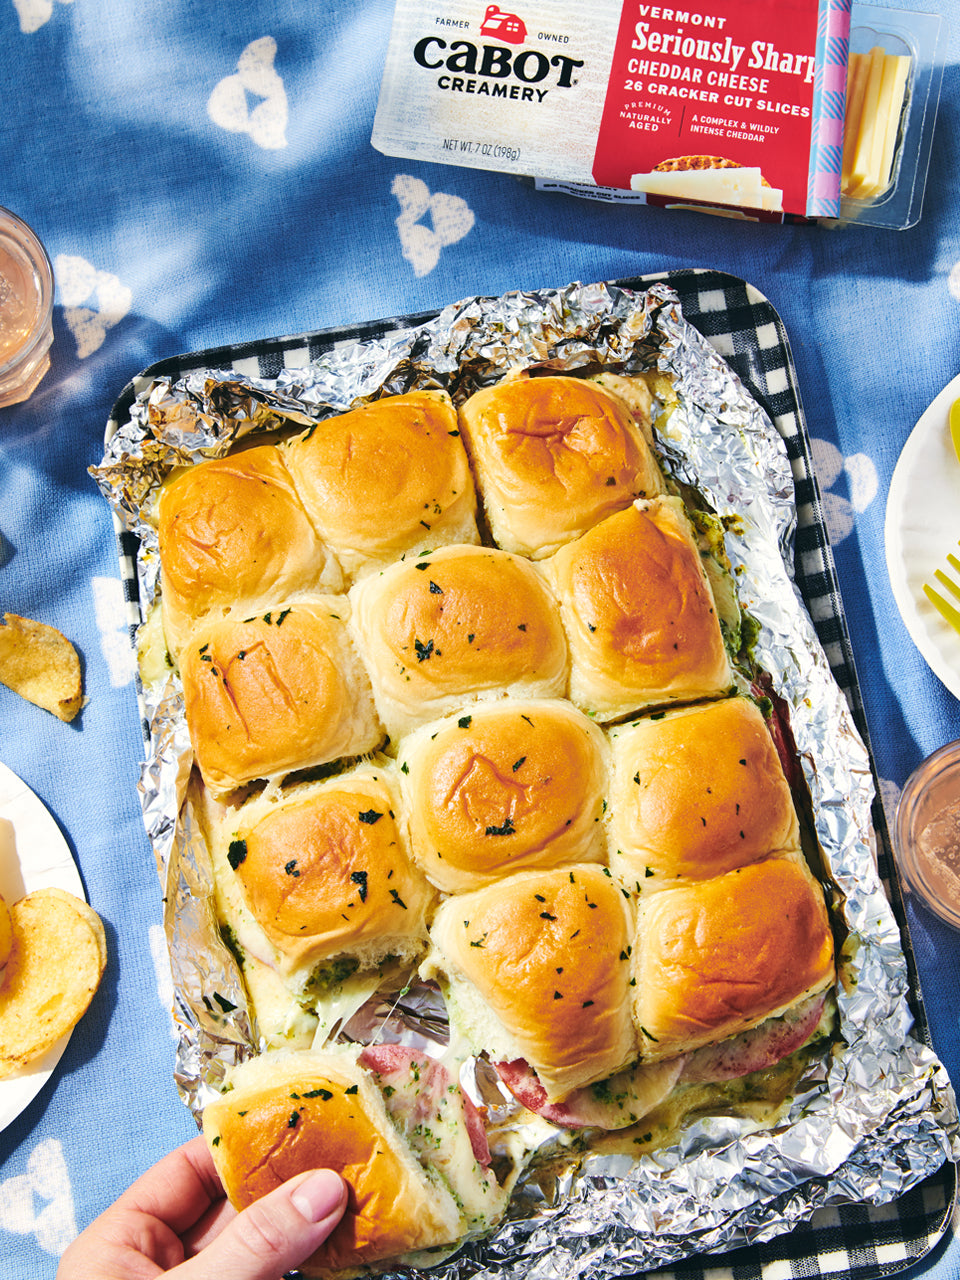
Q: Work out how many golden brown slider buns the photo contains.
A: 12